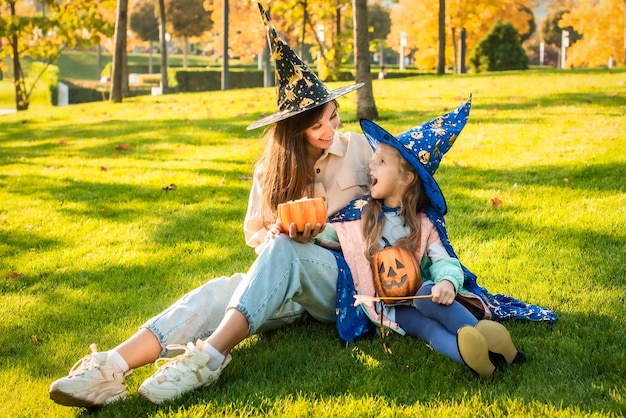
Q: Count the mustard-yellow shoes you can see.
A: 2